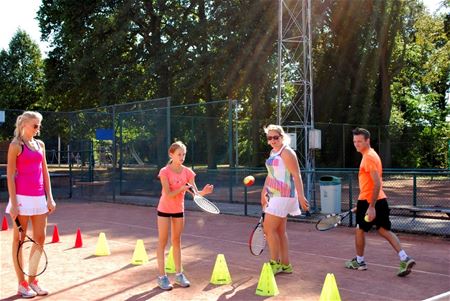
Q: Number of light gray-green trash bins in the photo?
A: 1